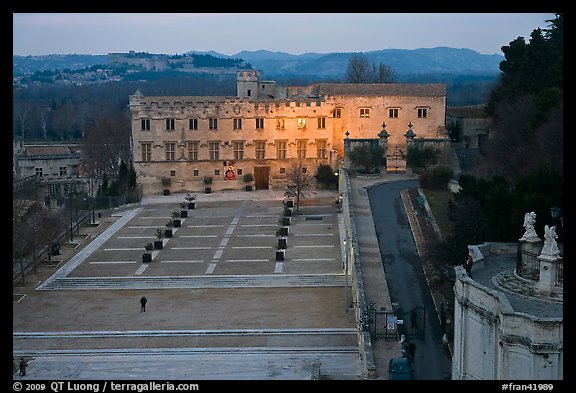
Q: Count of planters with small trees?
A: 15